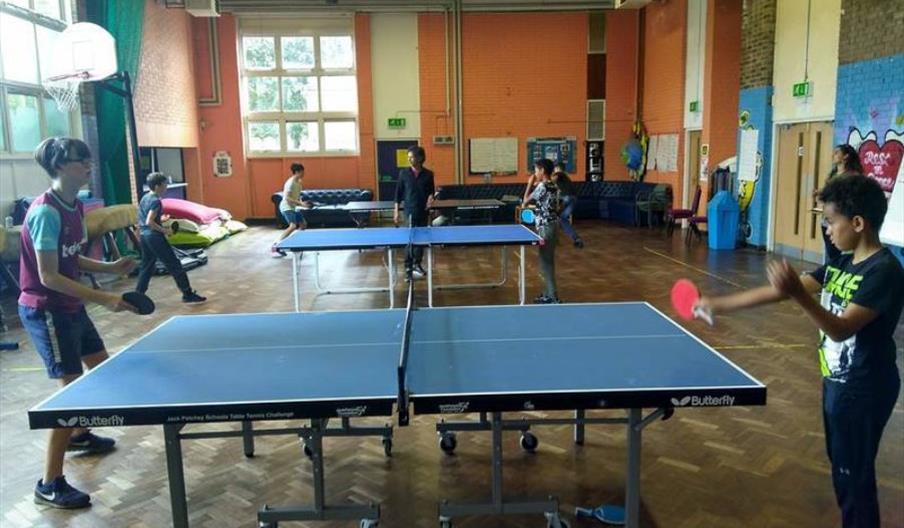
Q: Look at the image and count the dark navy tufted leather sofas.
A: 2